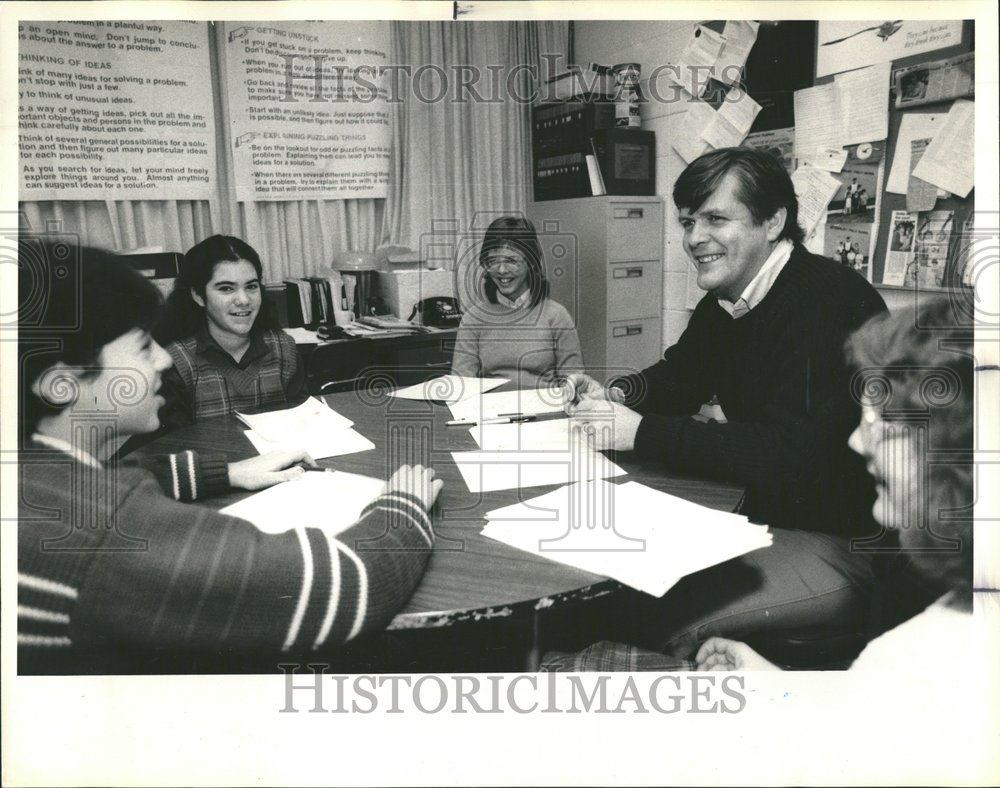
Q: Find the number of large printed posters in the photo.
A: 2